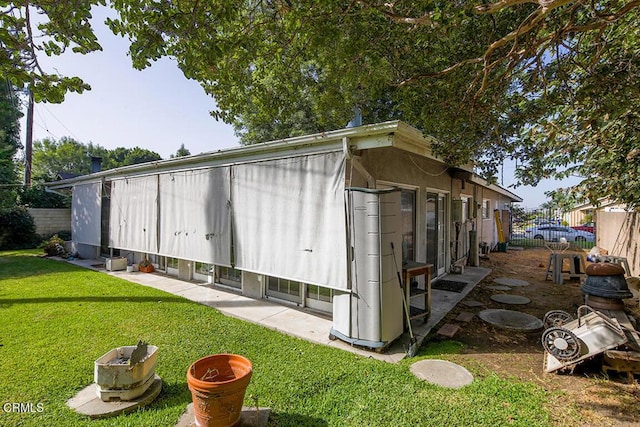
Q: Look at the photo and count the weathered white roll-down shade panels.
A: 4